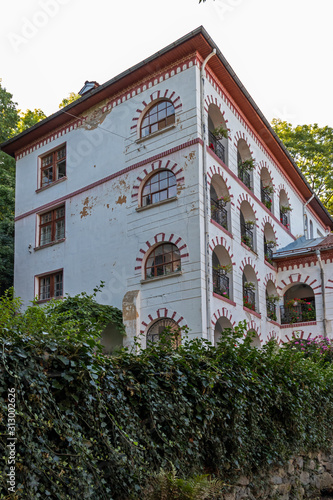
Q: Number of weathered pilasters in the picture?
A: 1